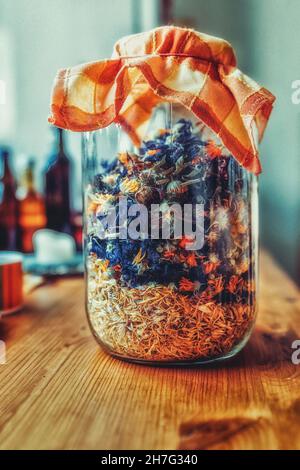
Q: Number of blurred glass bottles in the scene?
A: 3